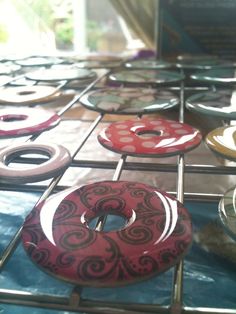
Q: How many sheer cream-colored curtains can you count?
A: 1